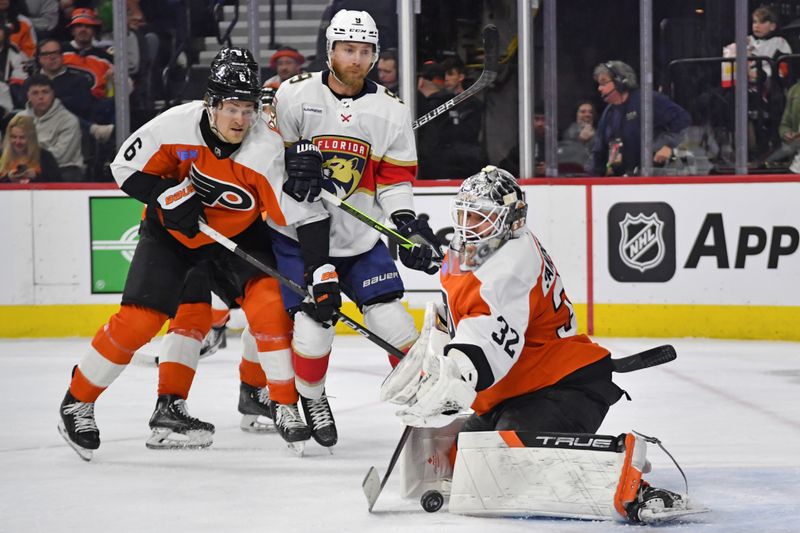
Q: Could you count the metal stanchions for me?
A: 7